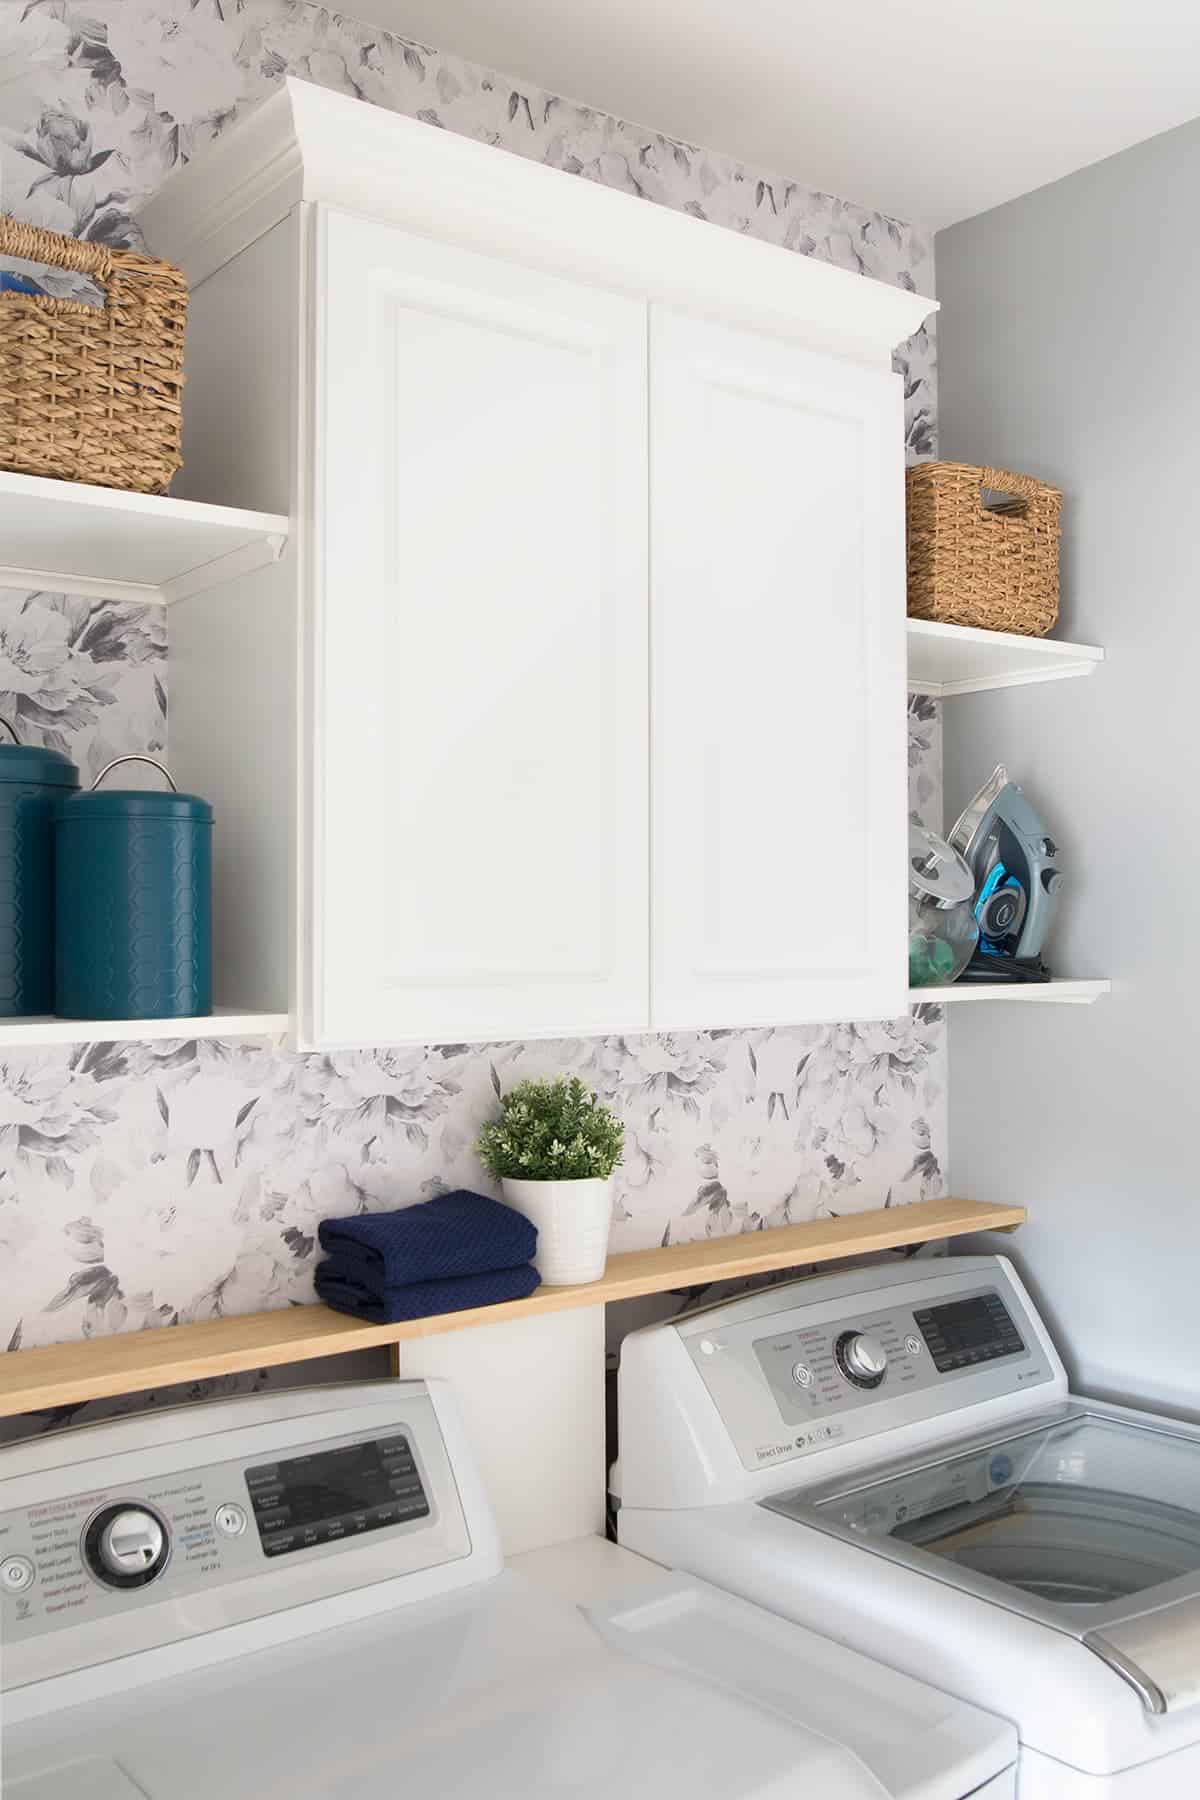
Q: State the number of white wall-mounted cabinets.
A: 1